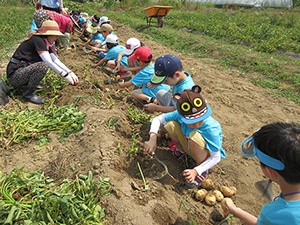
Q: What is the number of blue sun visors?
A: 1